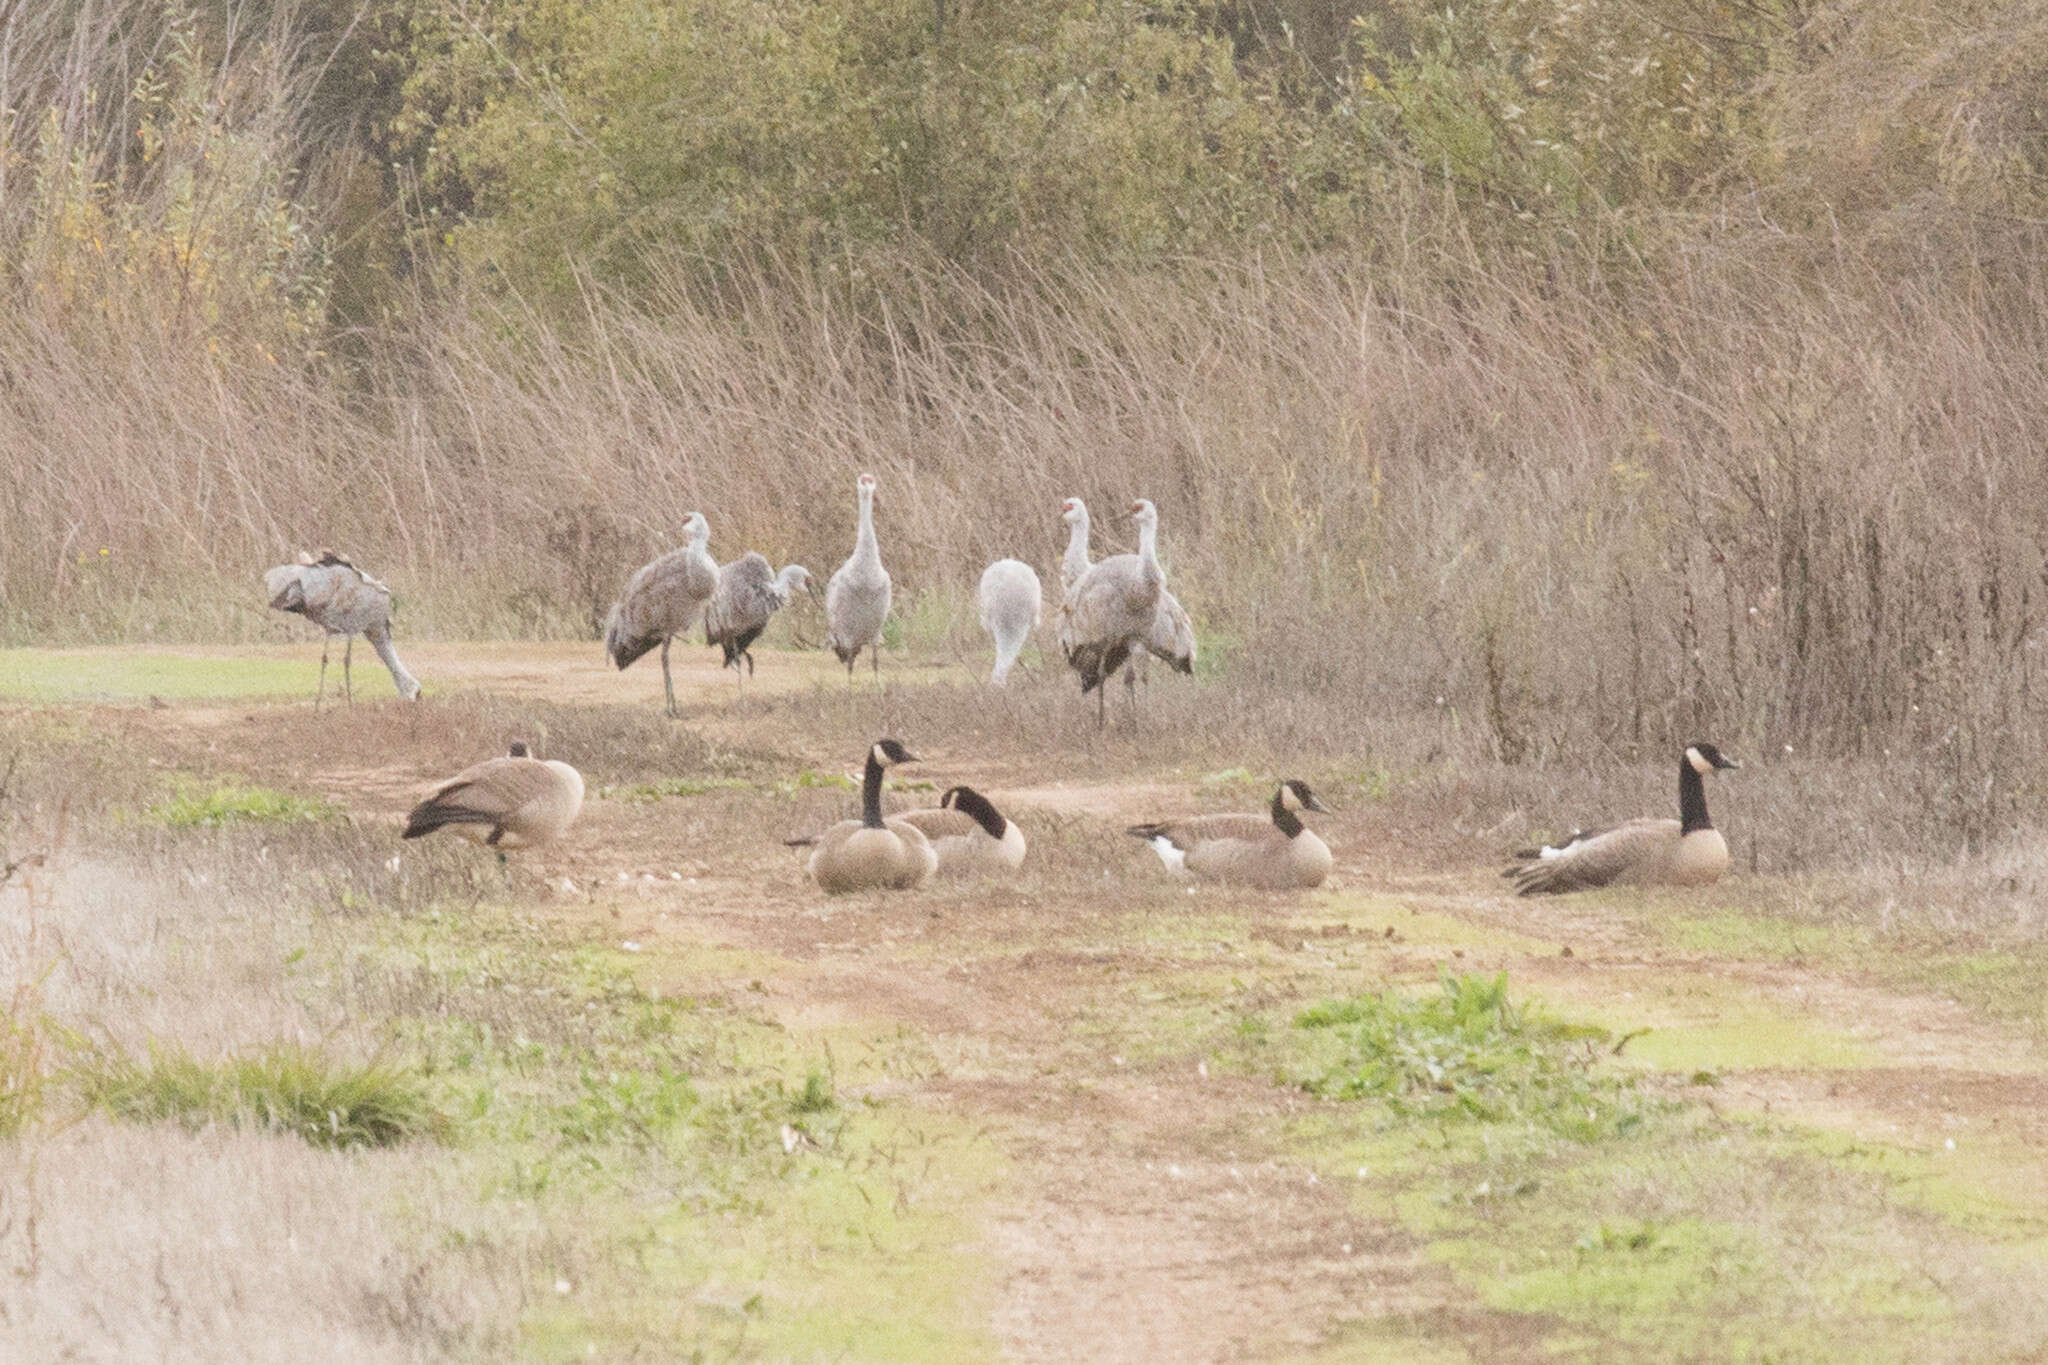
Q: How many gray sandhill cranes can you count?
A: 7